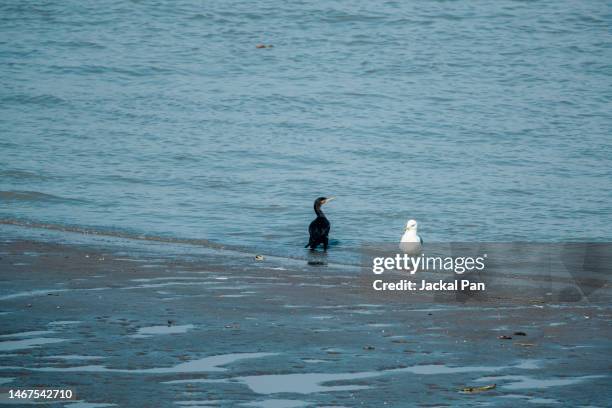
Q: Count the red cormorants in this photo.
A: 0